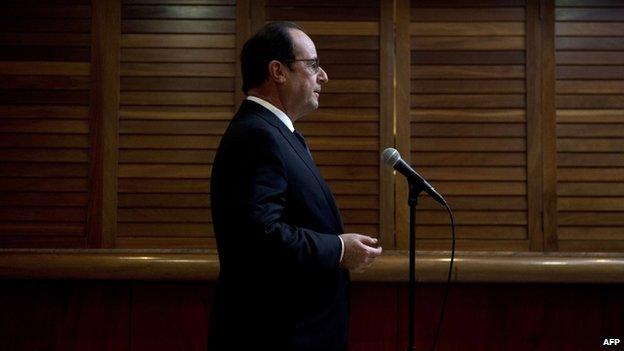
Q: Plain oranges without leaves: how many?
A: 0